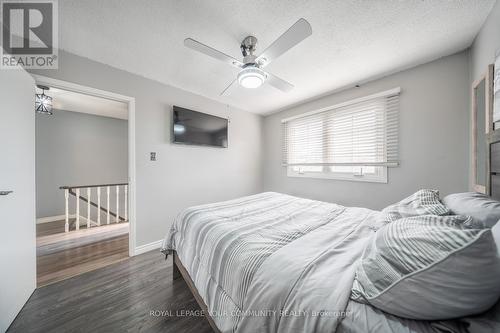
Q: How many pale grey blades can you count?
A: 4